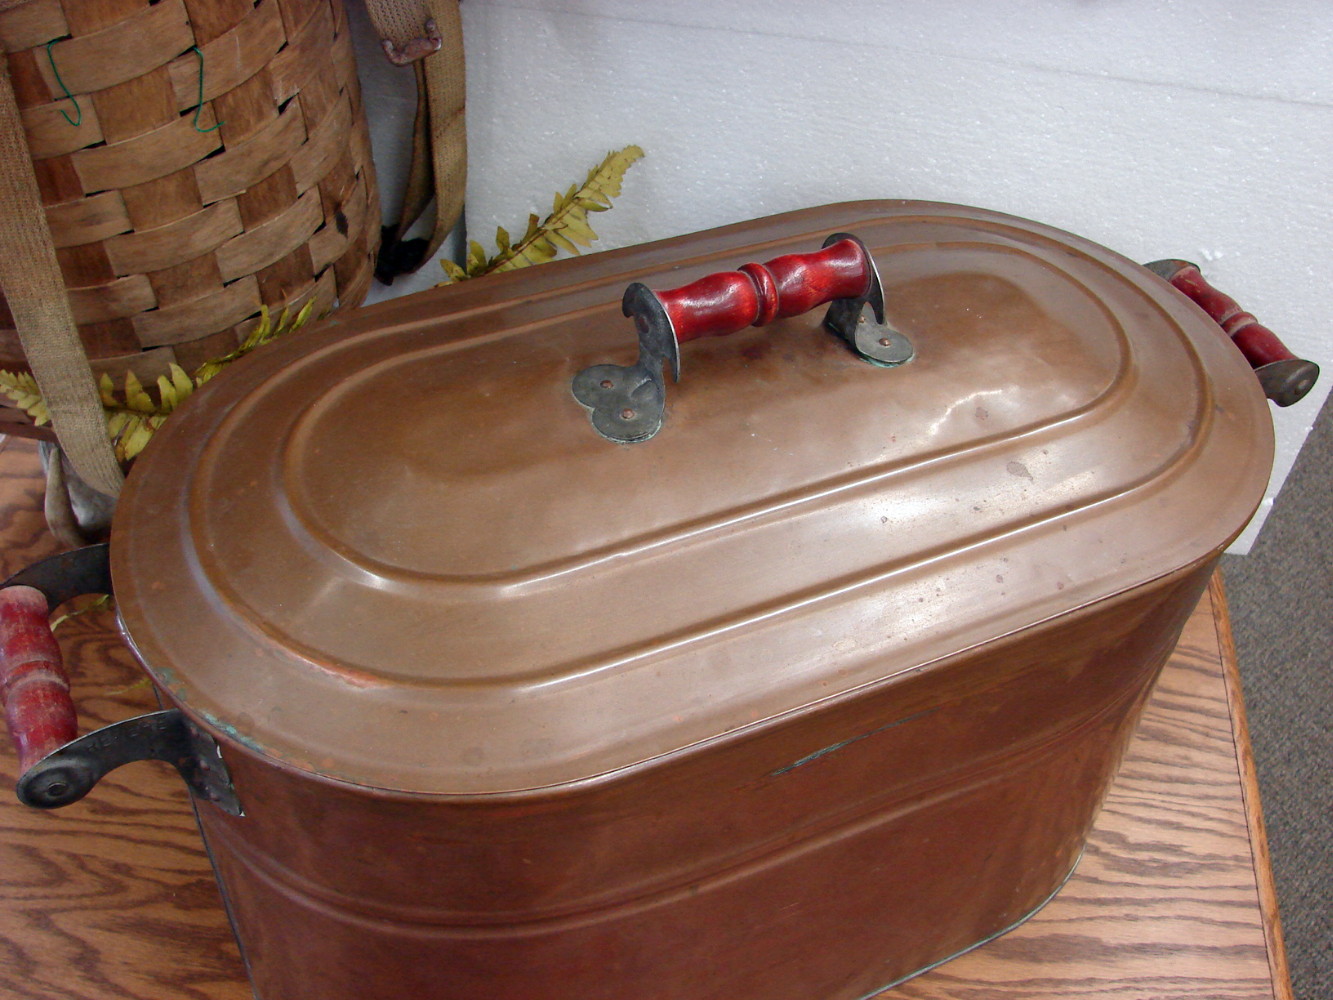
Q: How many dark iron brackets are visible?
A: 6